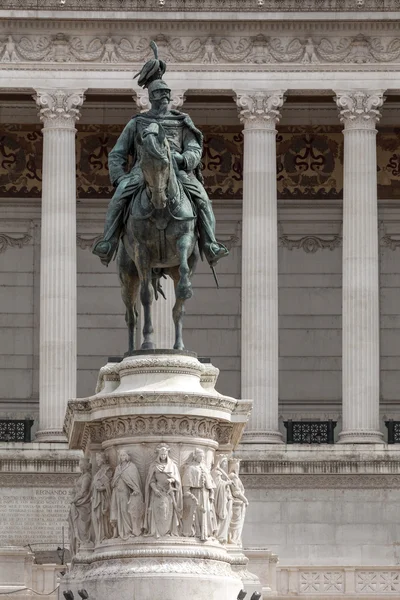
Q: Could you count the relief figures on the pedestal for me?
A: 7